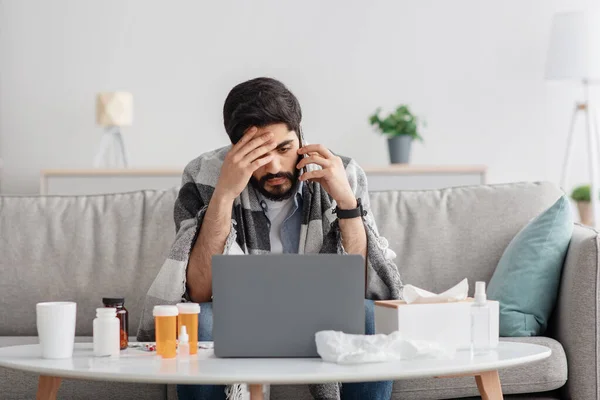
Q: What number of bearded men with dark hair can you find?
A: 1